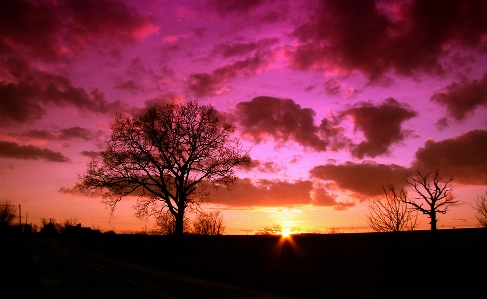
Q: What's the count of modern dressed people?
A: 0